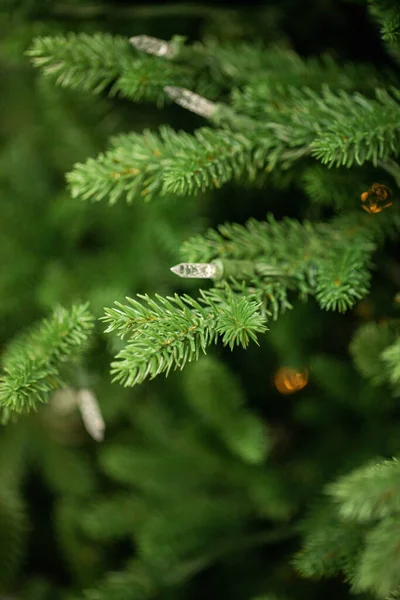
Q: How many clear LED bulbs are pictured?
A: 4